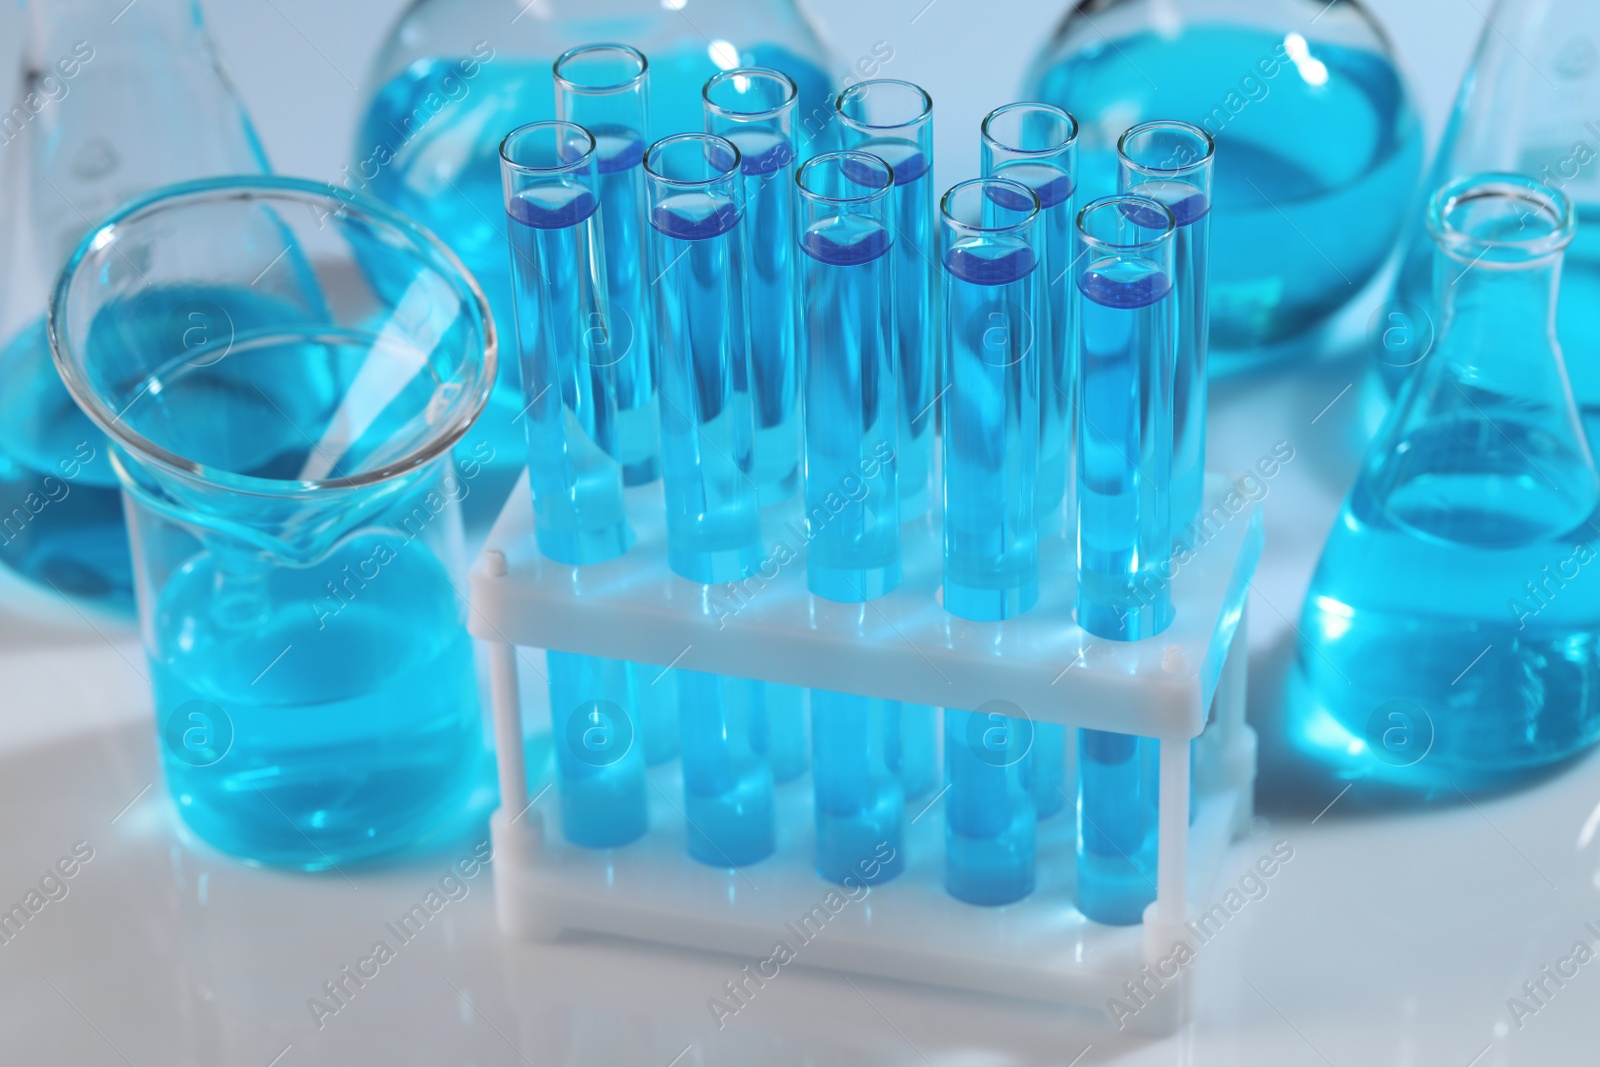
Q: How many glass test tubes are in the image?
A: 10